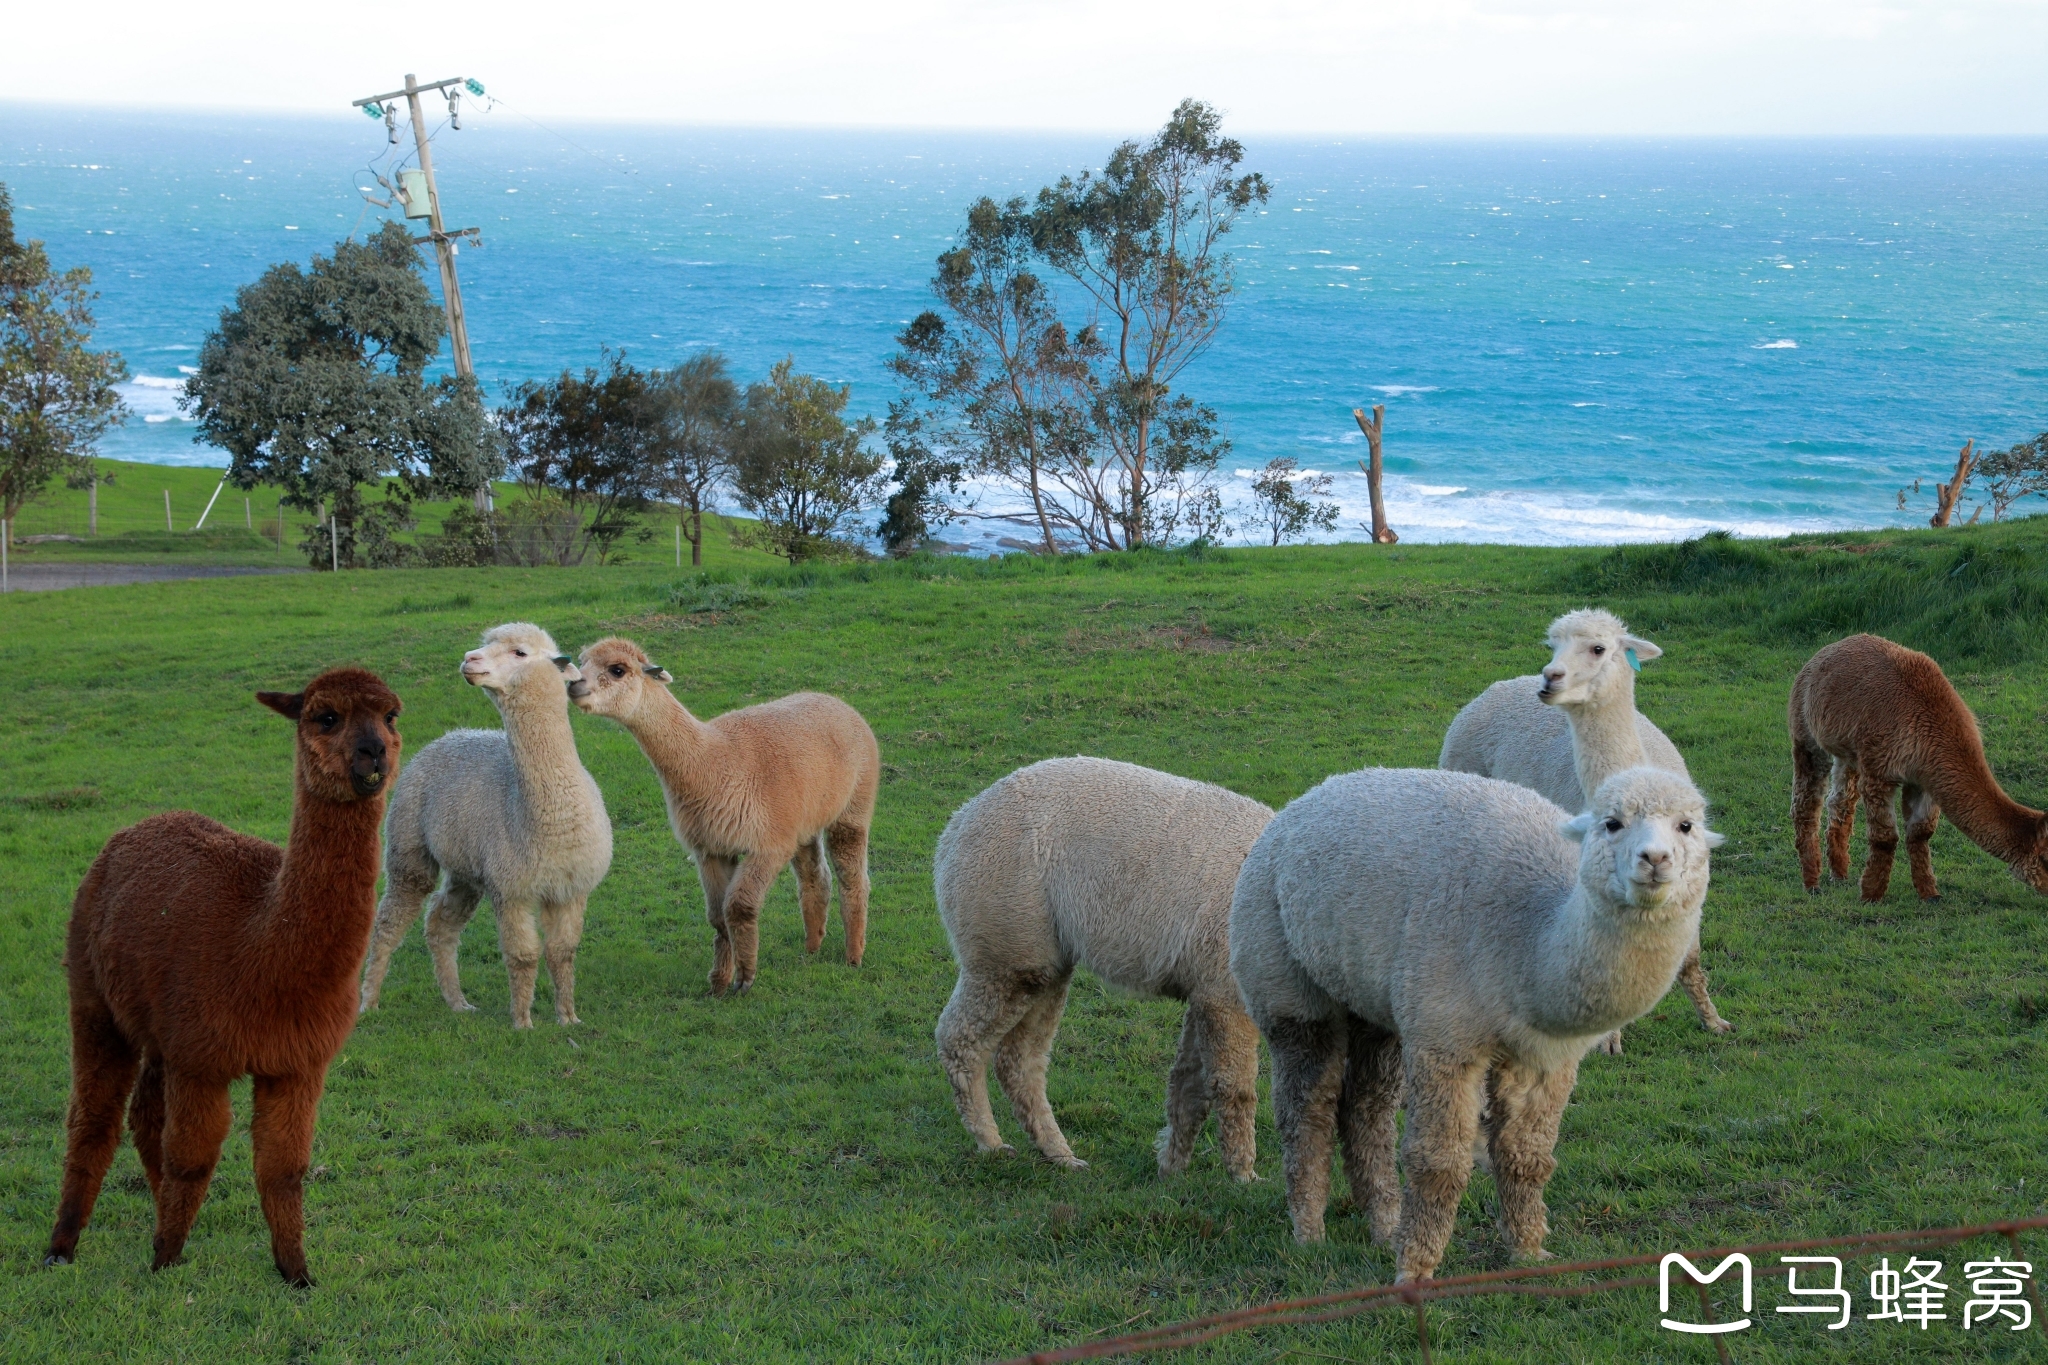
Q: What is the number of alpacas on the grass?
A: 7